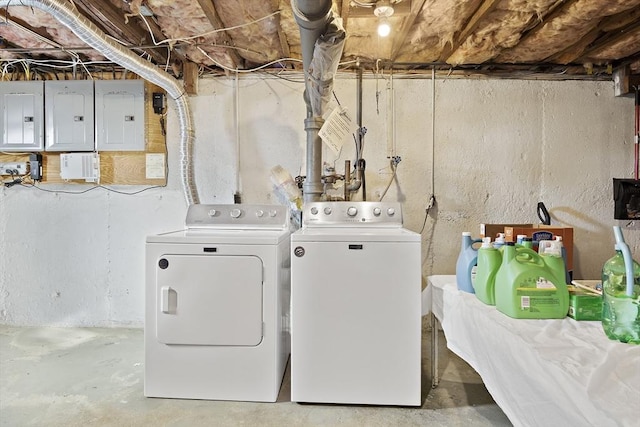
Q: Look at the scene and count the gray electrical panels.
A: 3